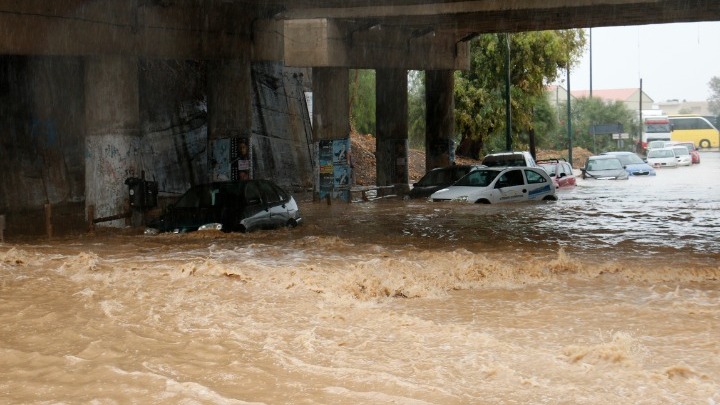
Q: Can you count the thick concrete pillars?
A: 5